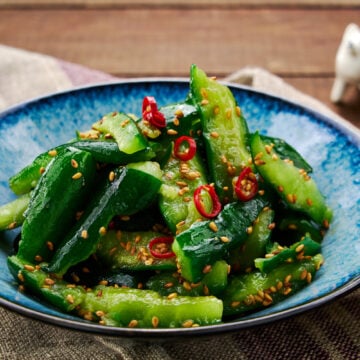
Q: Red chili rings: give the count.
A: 6